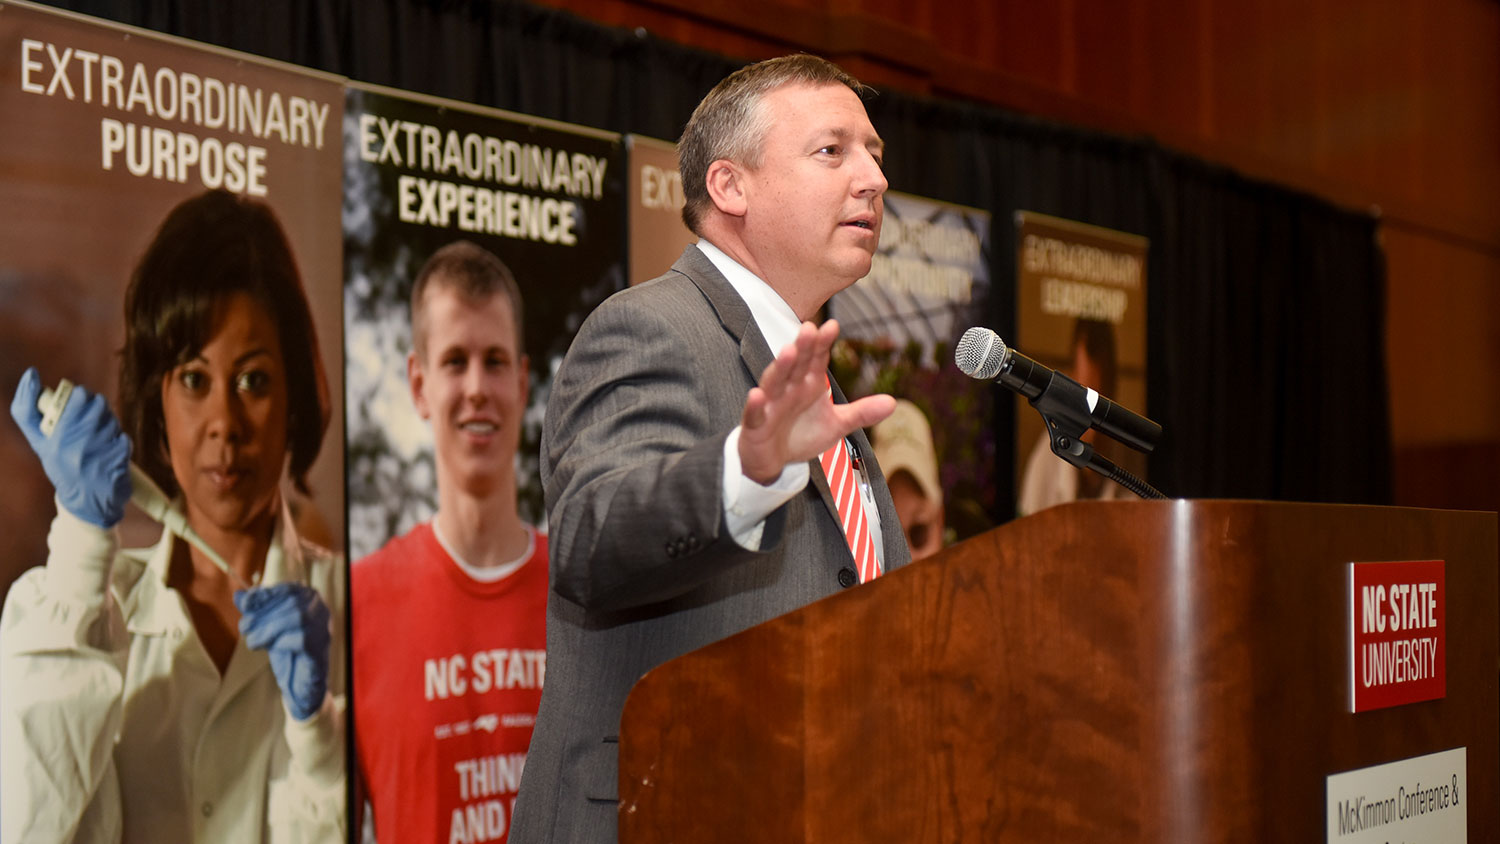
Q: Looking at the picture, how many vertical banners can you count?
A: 5